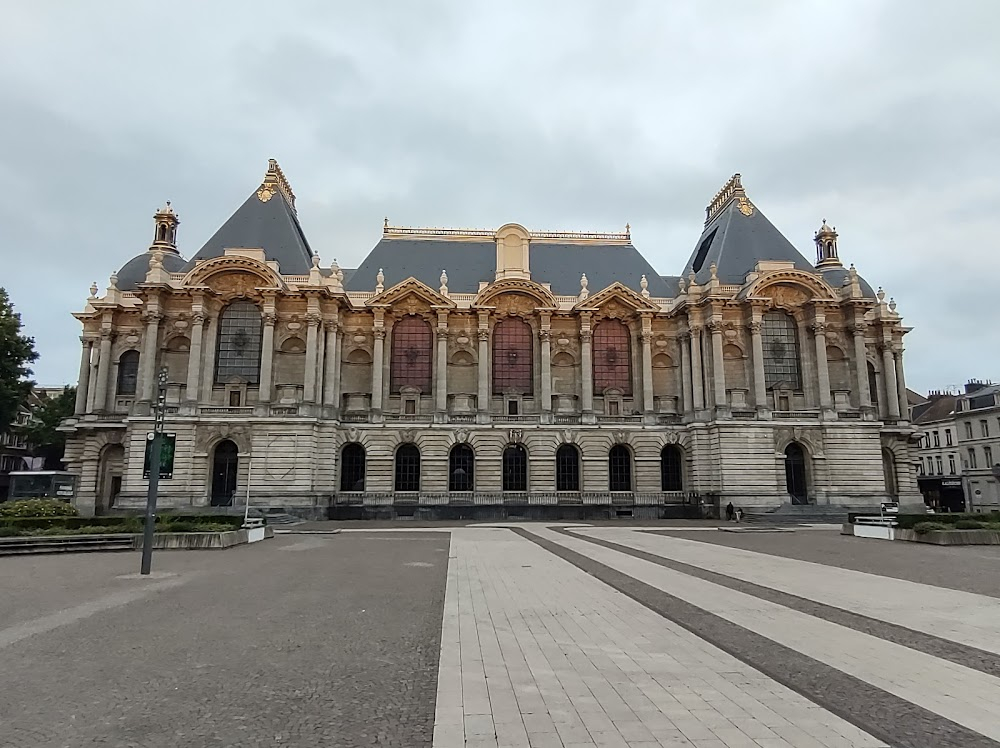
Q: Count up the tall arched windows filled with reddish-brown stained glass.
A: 3